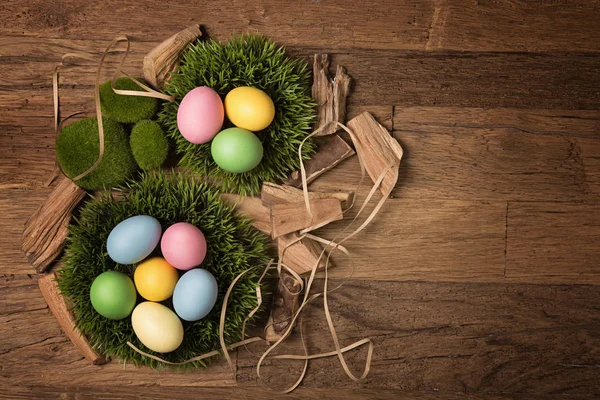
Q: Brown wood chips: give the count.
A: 11